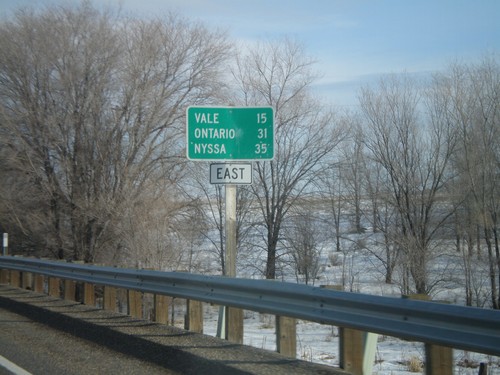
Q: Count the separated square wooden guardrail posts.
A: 15